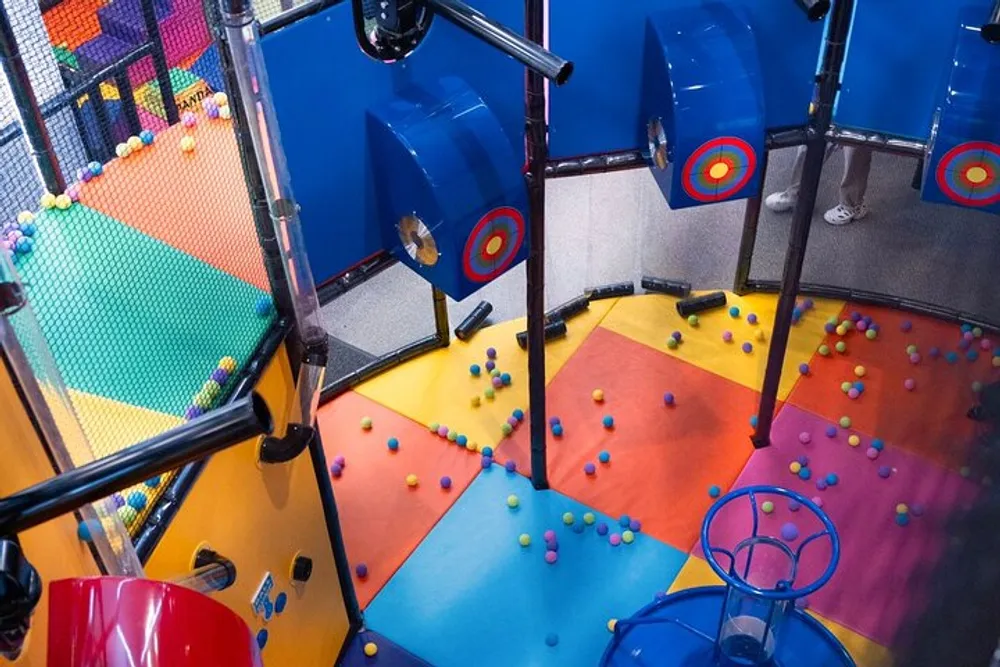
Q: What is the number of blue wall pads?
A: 3